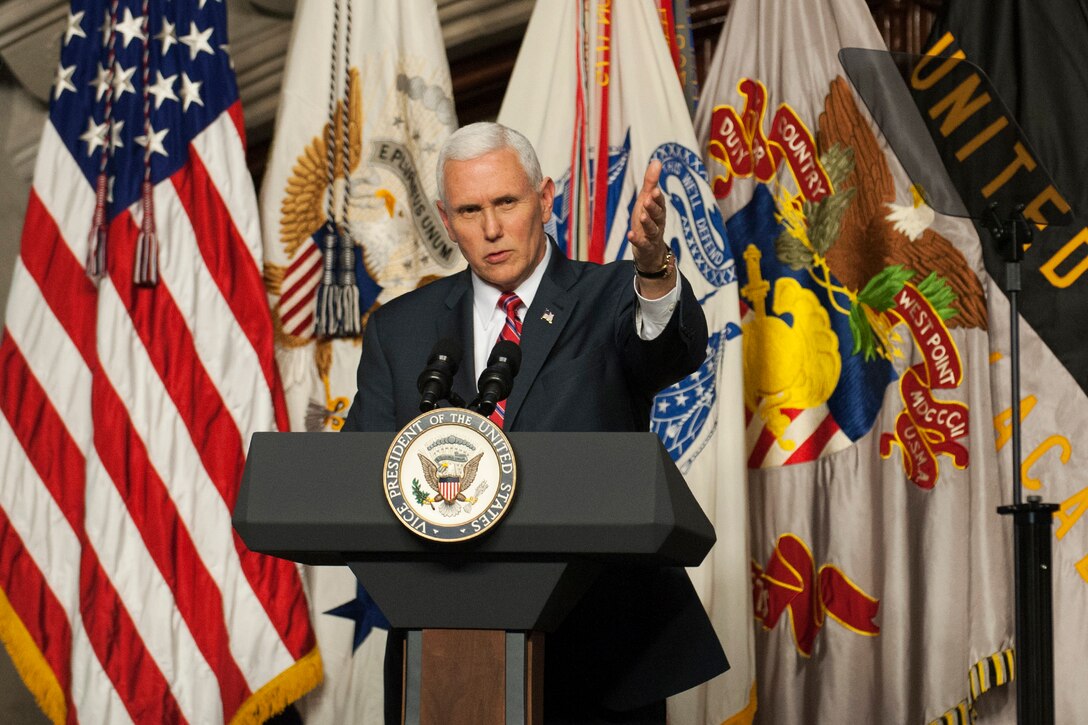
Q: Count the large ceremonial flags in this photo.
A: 5